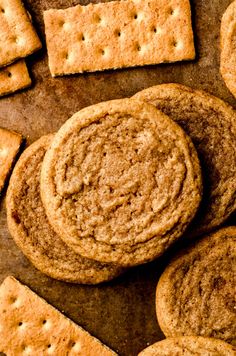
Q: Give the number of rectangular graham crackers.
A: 5